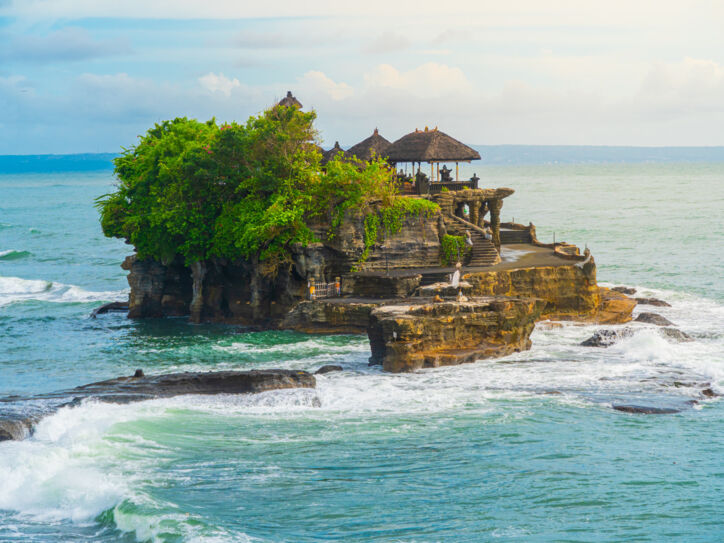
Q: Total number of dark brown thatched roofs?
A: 4